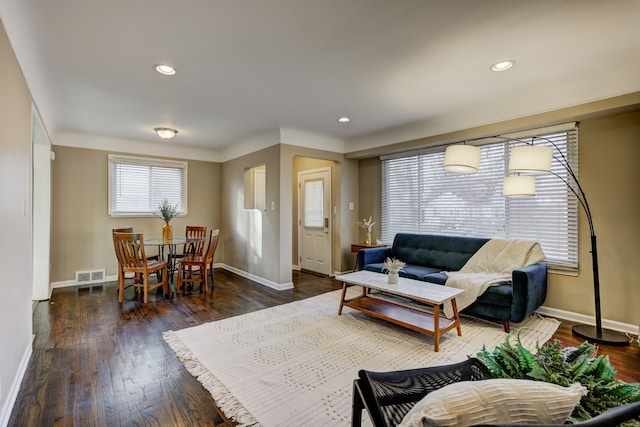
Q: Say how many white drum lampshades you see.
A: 3